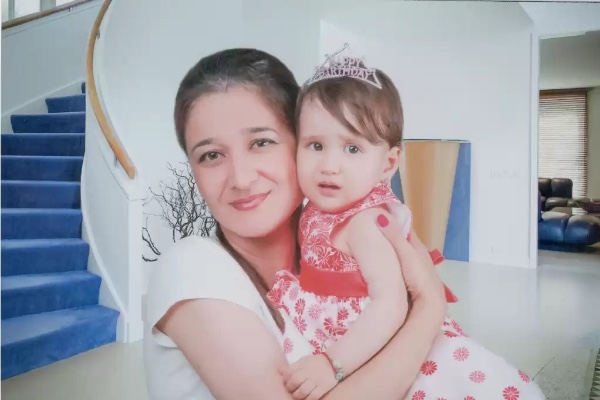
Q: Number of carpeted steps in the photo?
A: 10